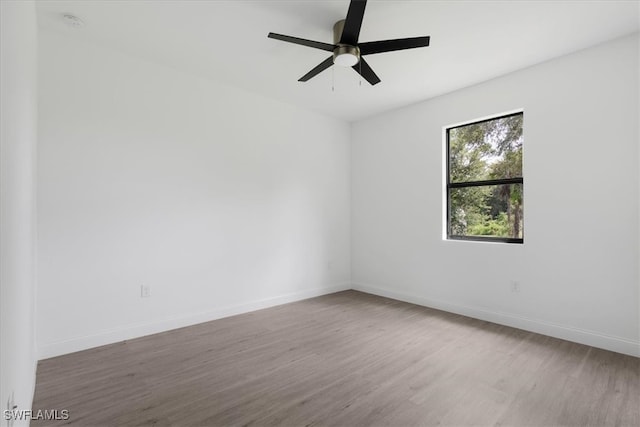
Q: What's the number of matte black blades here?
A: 5